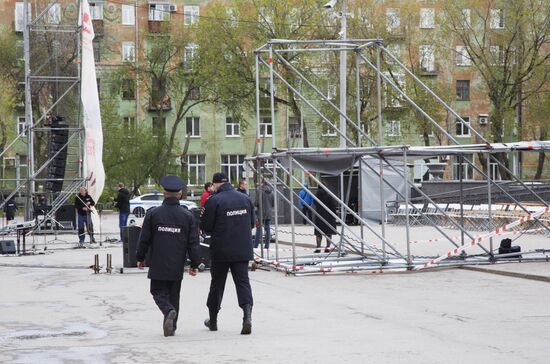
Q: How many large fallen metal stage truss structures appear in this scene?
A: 1